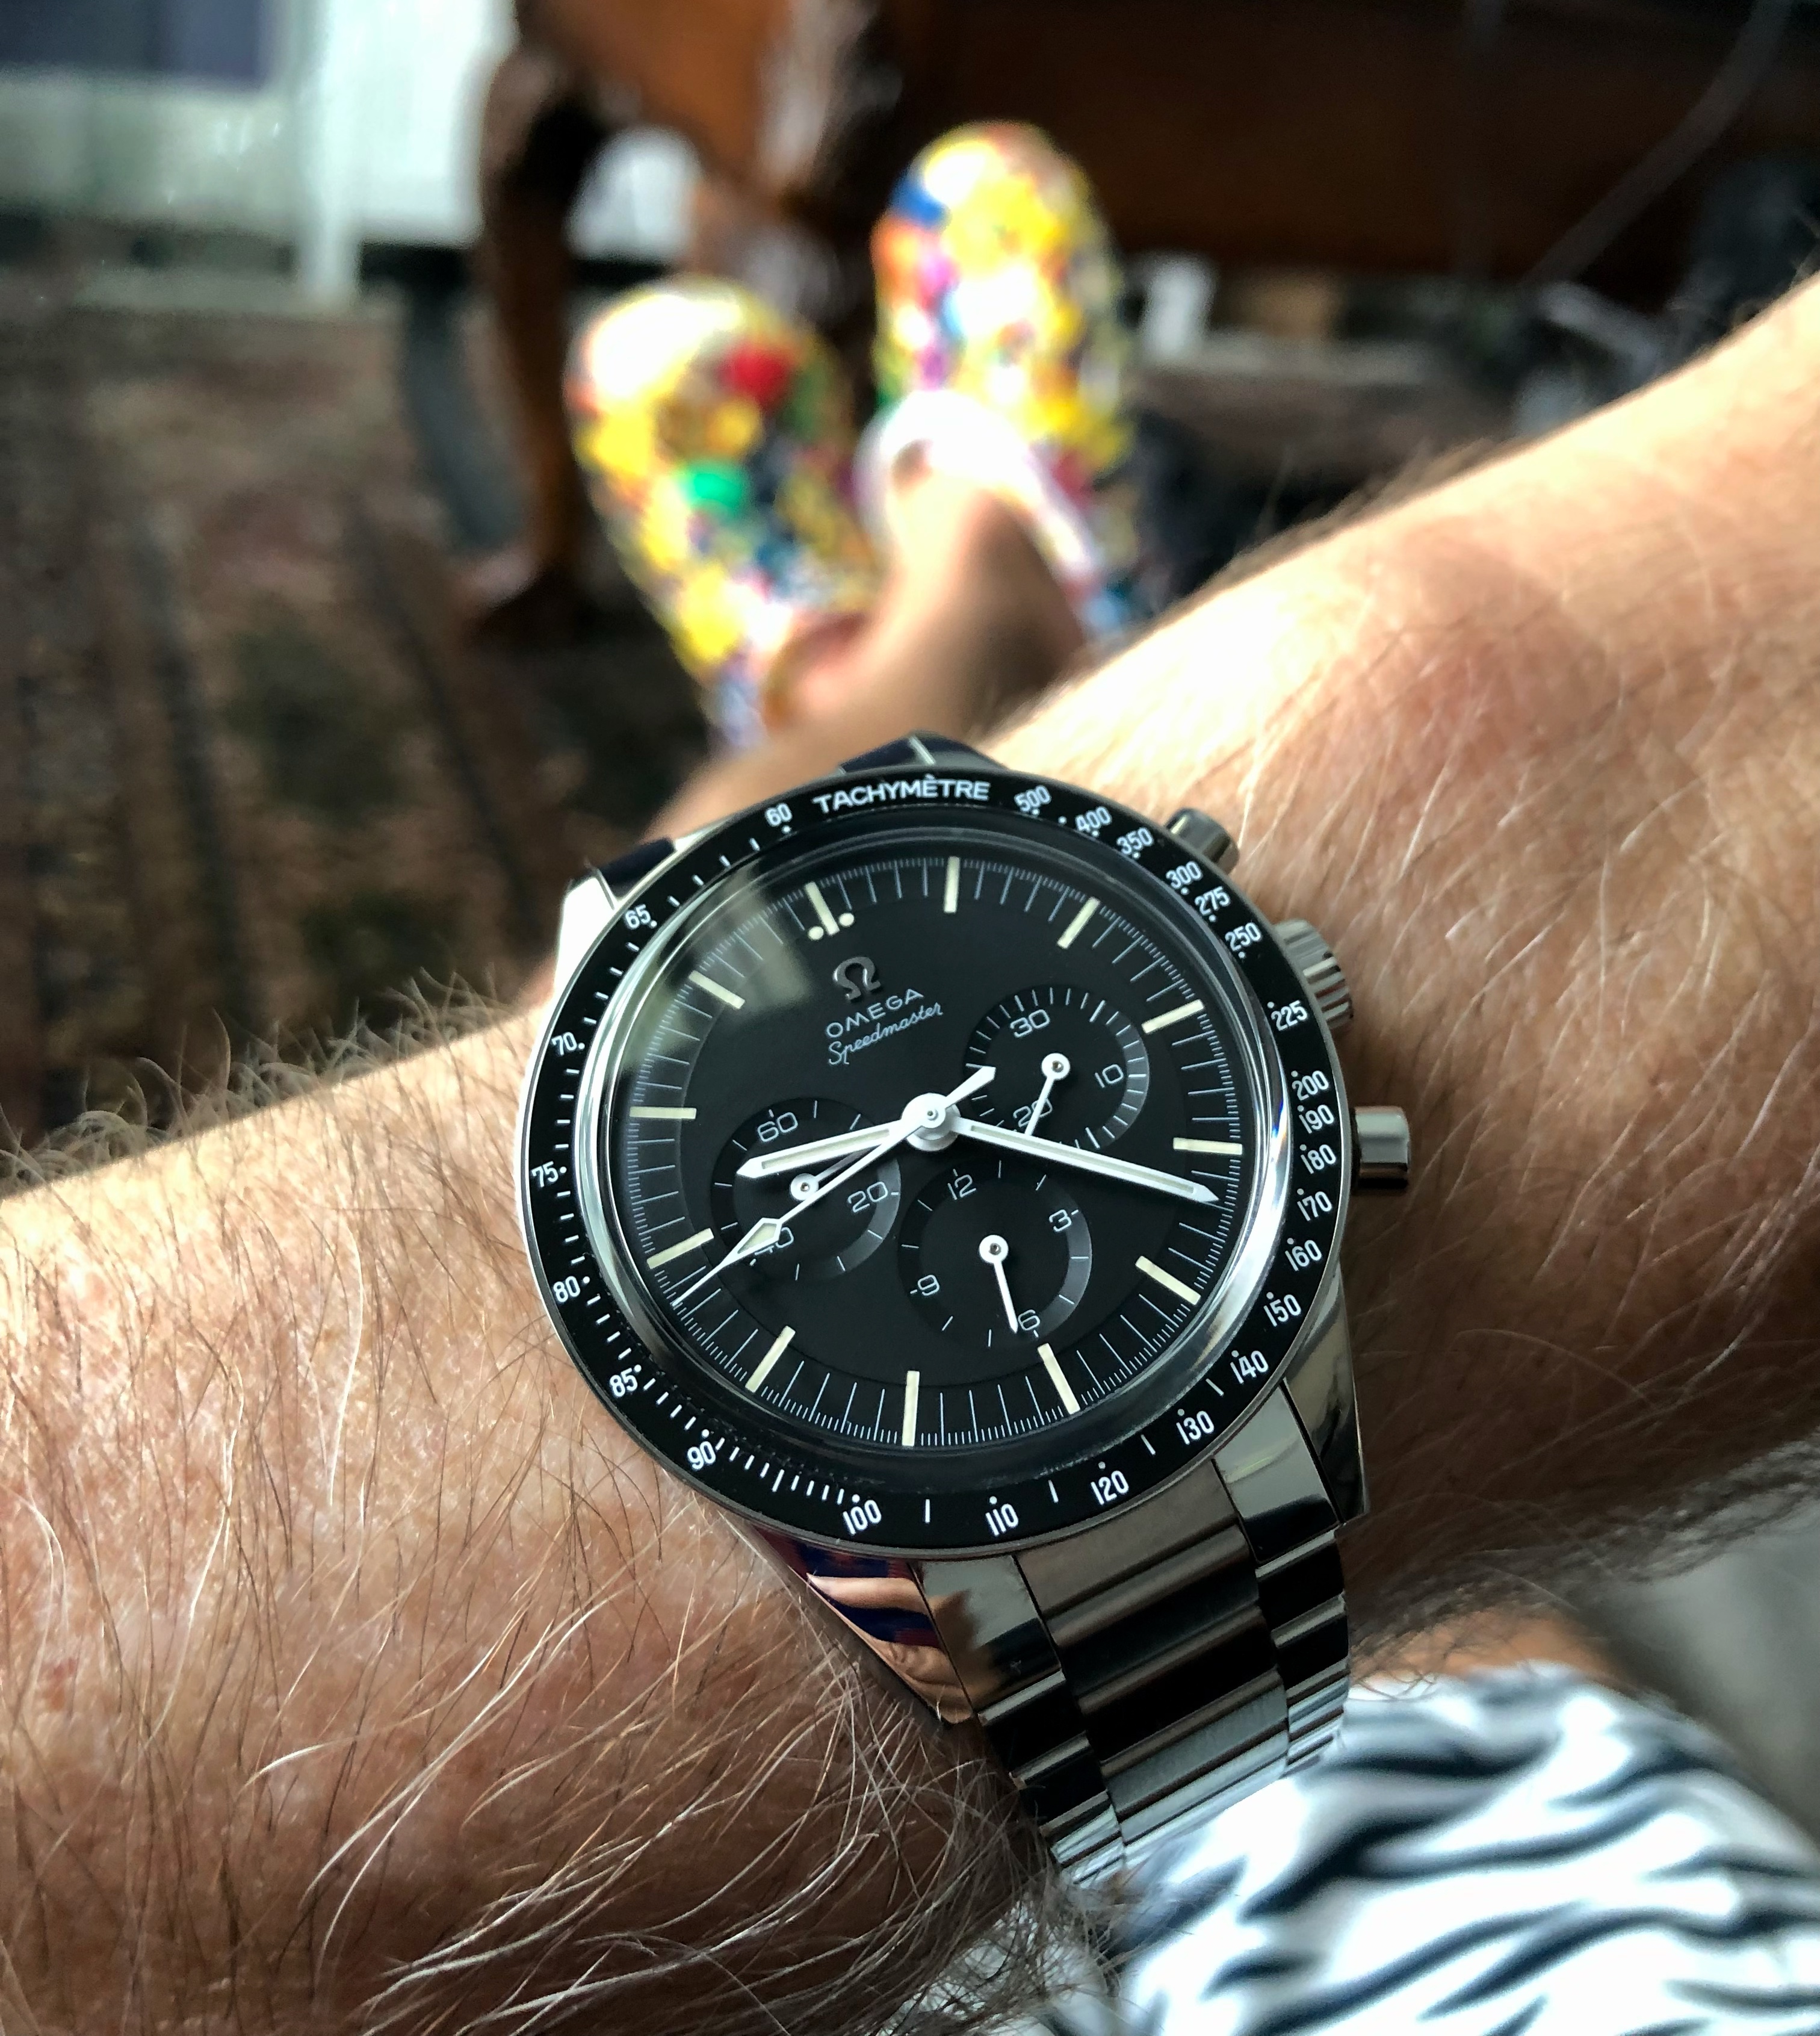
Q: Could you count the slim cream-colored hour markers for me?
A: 12